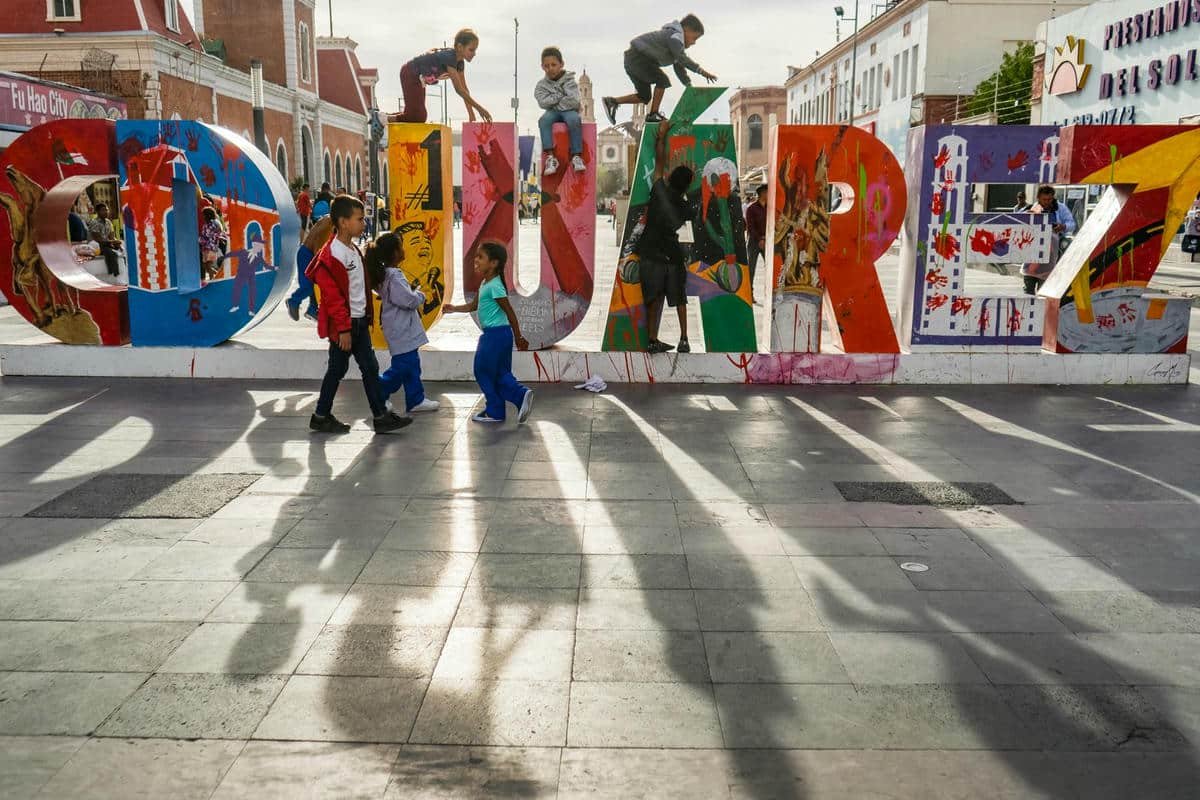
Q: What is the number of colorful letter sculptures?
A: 8